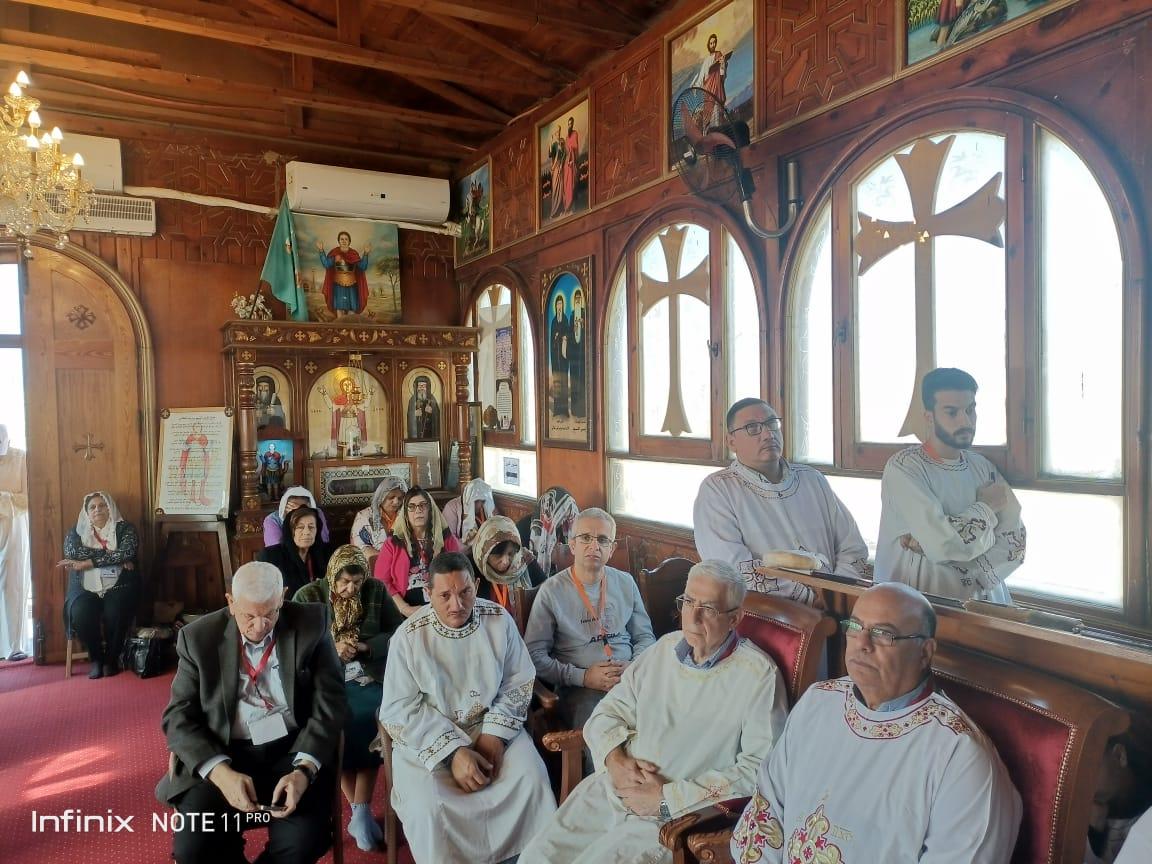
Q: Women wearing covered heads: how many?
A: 9